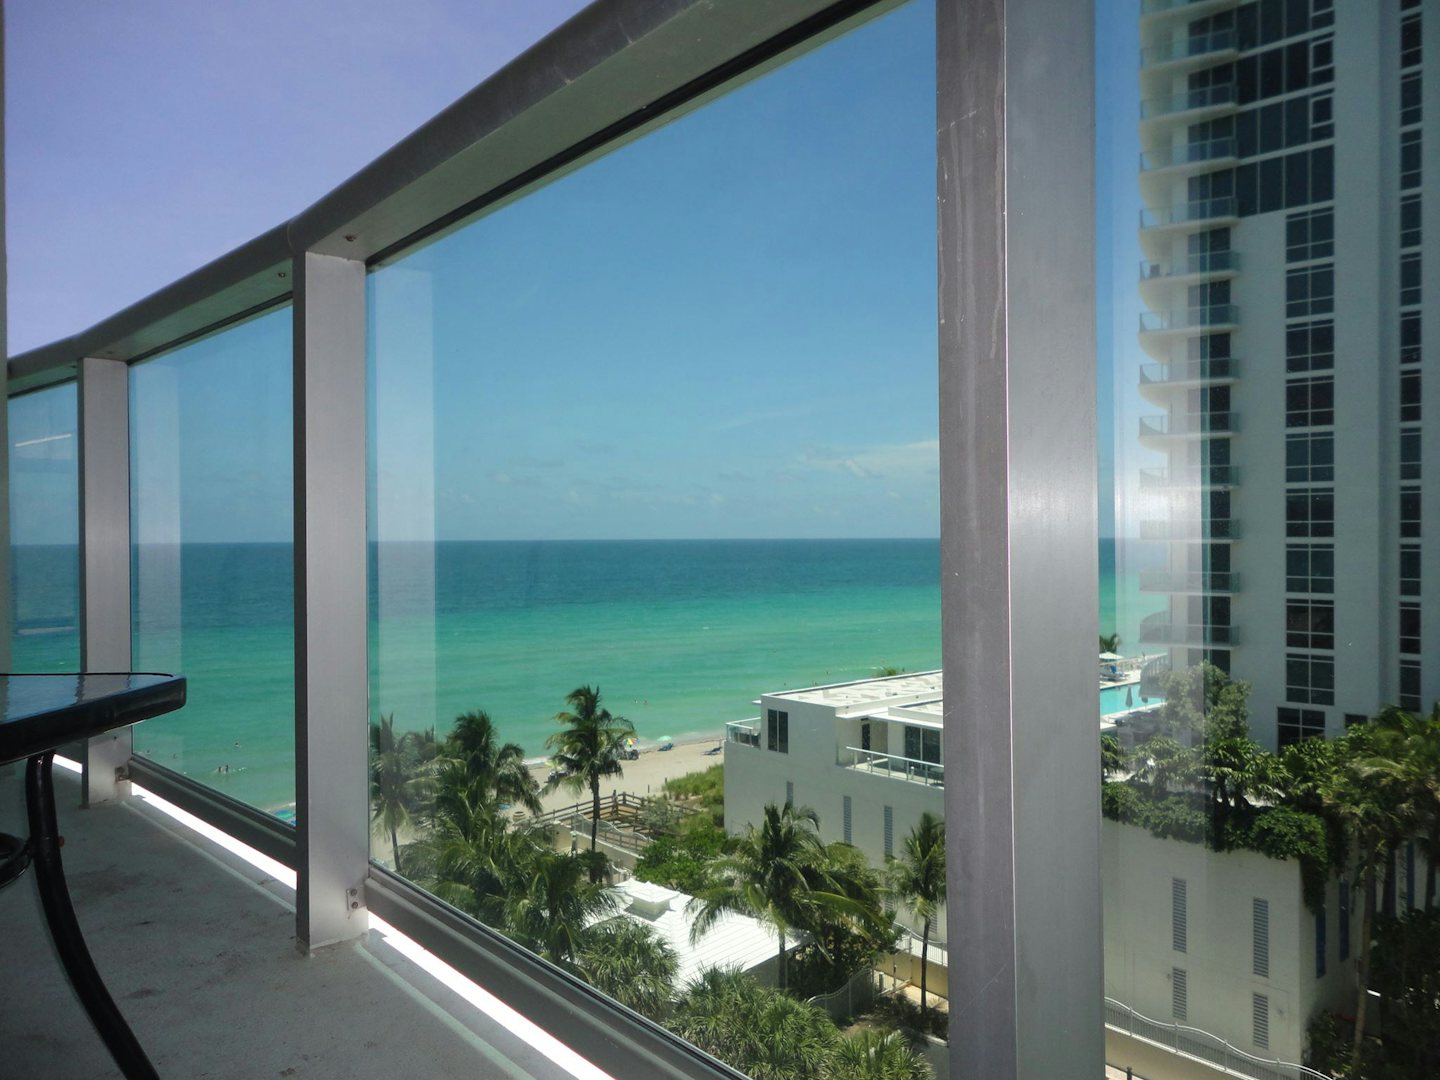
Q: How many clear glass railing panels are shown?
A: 4